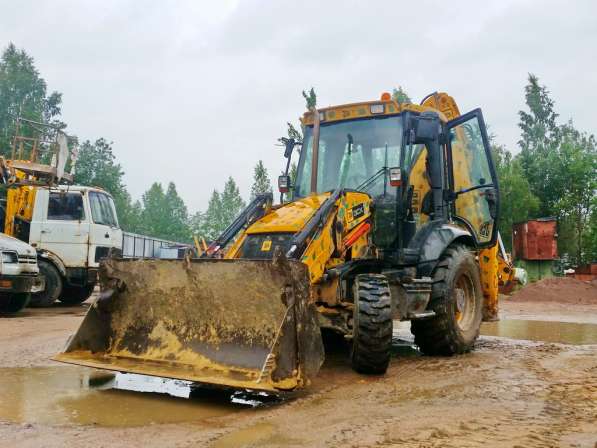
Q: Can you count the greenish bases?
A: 1